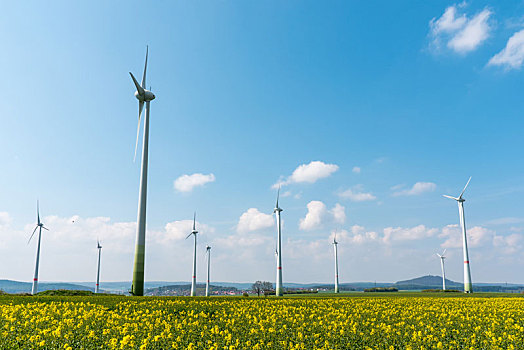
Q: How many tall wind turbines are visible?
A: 9